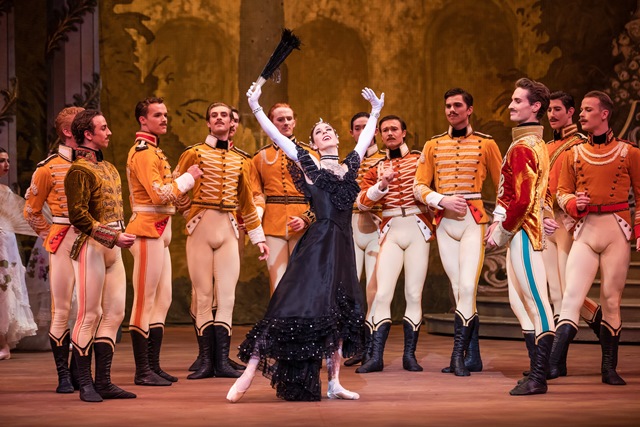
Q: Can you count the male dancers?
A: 12